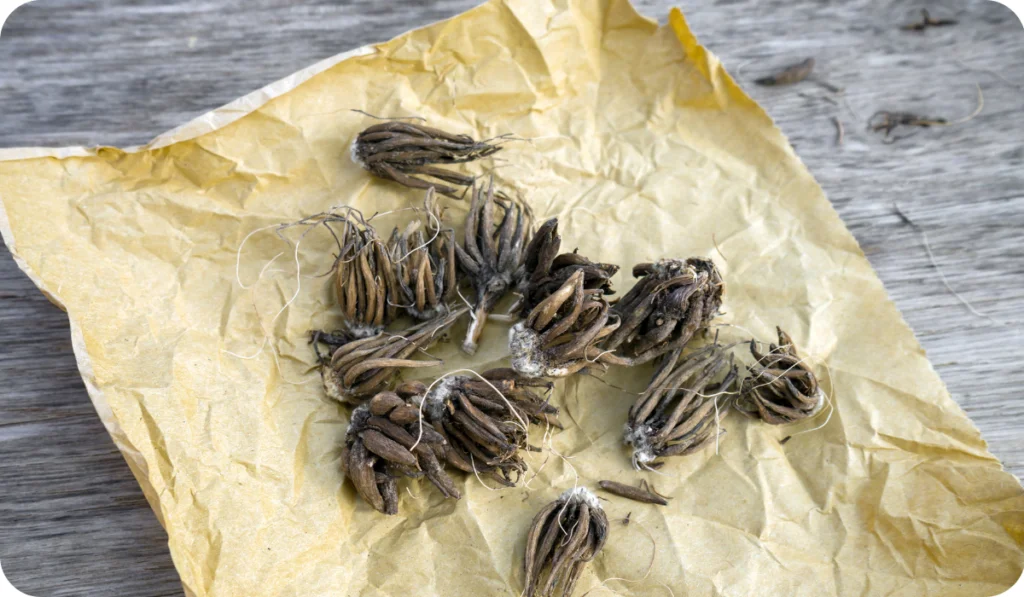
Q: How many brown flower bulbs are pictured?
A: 13